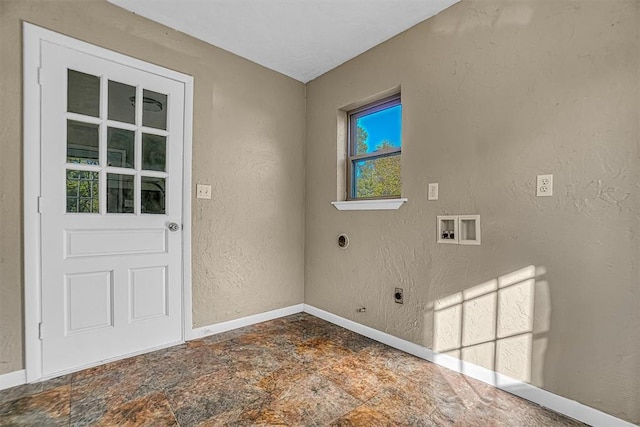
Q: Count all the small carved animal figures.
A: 0